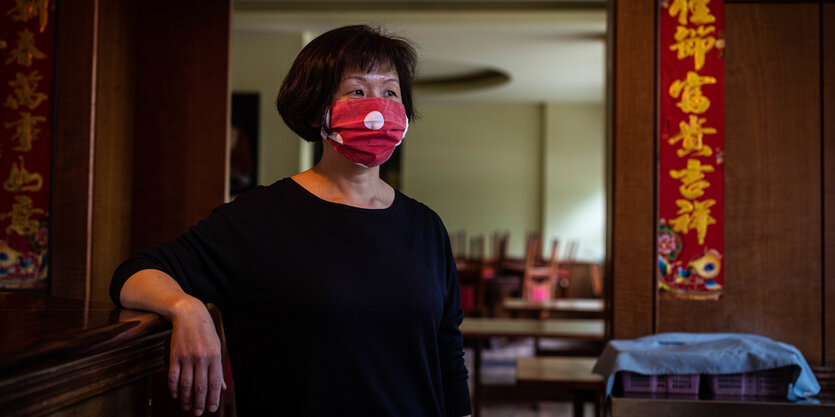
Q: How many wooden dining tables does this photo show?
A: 3